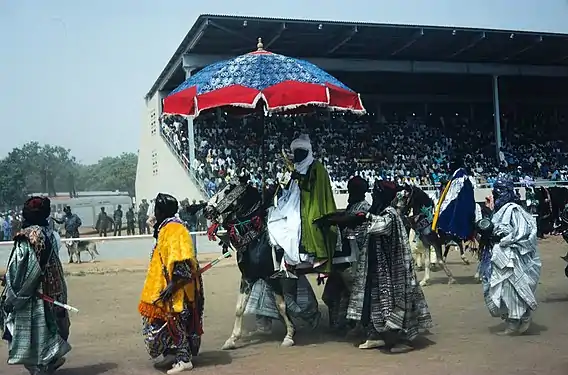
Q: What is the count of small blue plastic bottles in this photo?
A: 0